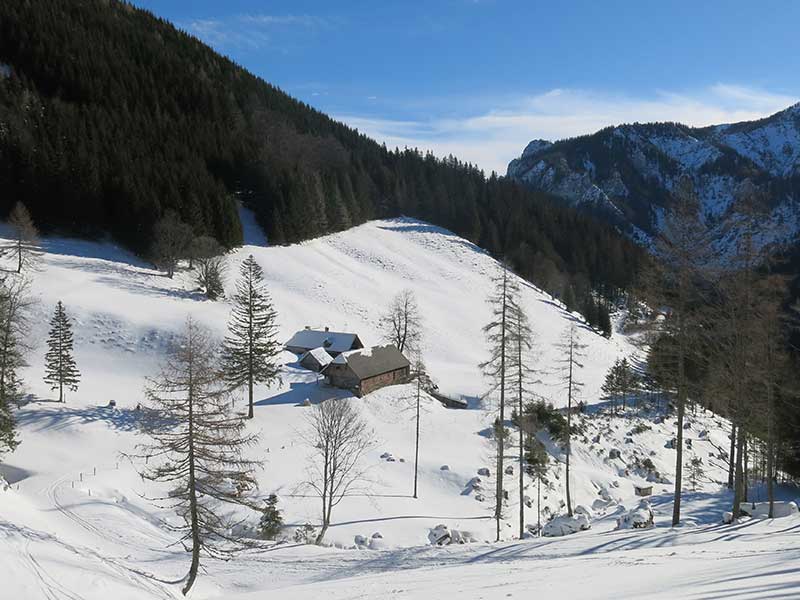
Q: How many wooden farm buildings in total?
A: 3